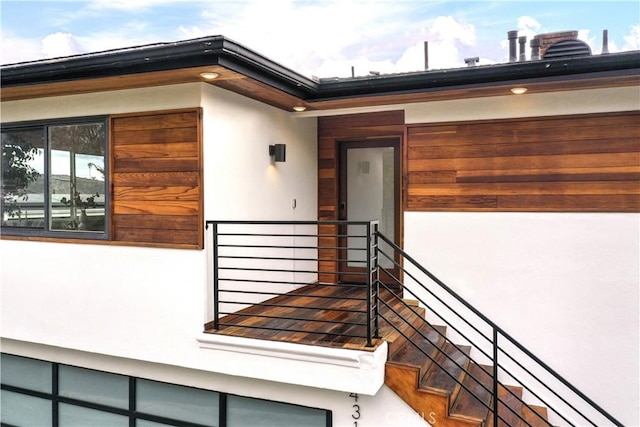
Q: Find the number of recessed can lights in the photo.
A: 3